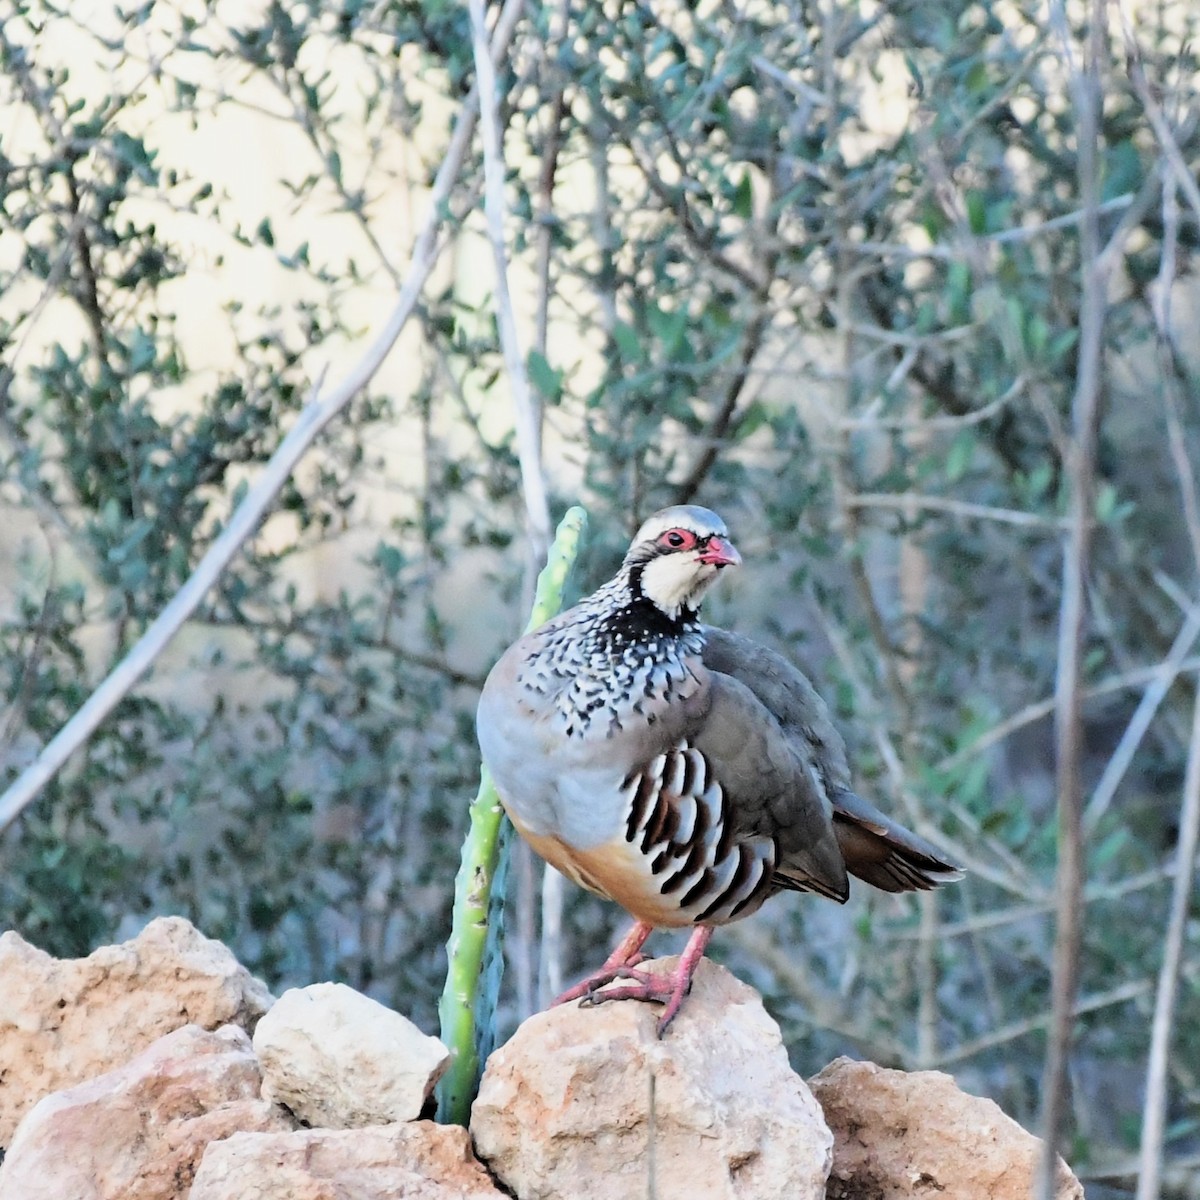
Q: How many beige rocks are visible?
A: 6